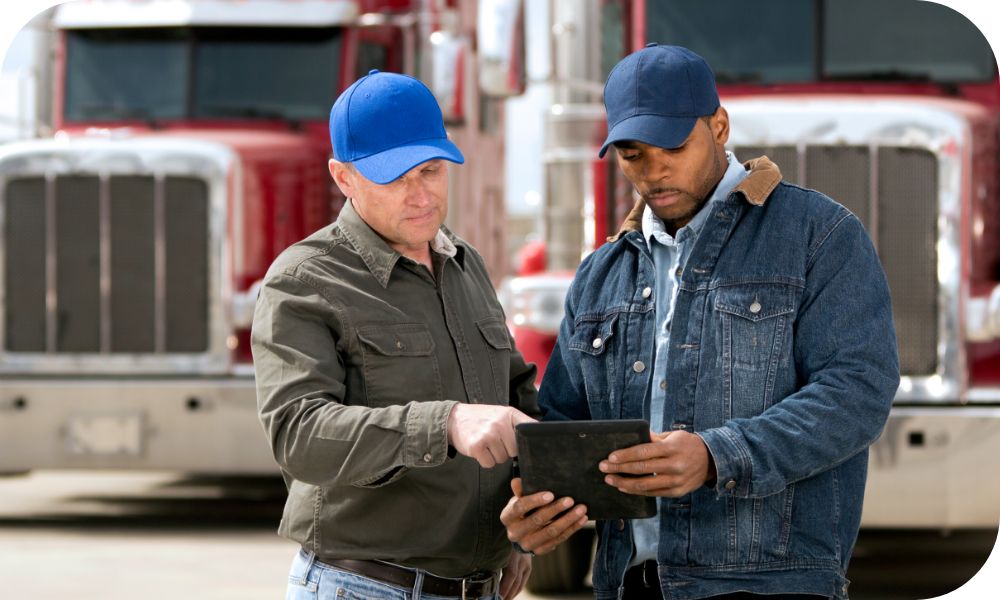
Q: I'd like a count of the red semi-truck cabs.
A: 2